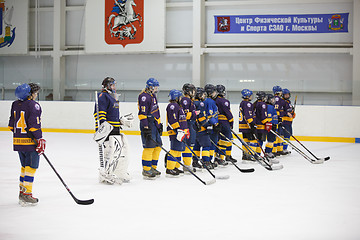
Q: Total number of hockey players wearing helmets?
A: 14